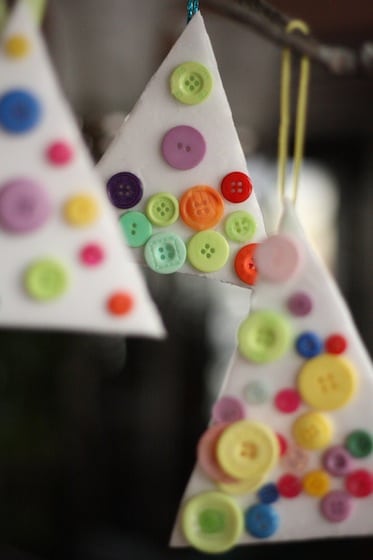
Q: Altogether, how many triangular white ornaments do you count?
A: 3